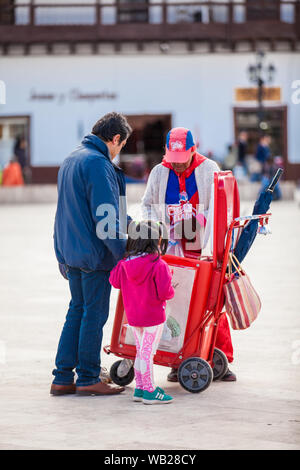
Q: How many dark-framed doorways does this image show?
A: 3